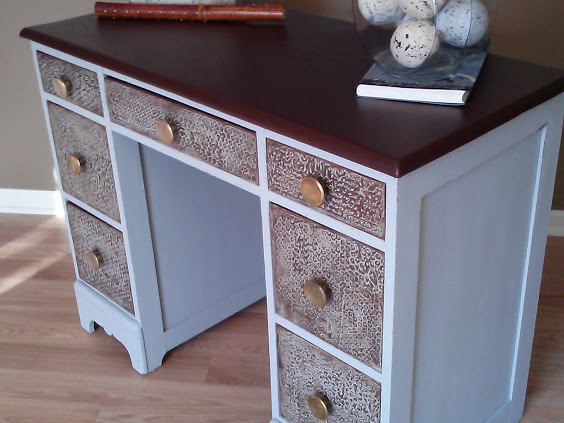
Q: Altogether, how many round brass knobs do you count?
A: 7